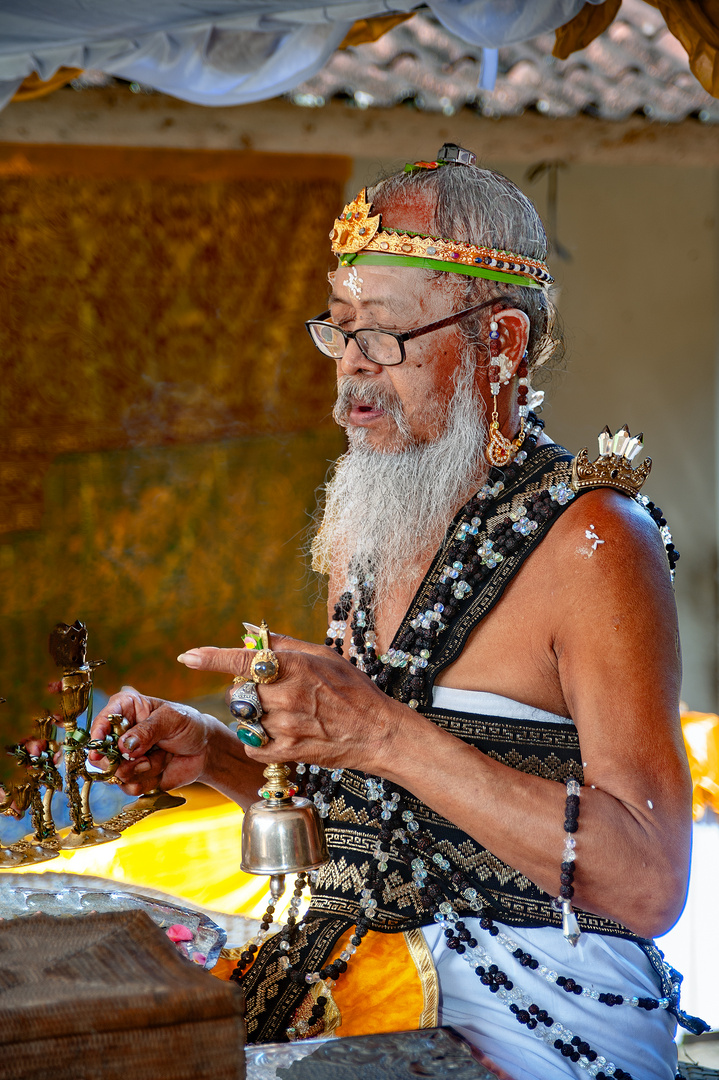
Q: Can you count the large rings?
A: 3